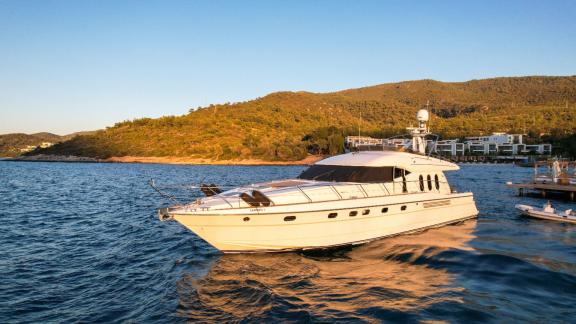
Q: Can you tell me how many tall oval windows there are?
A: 3